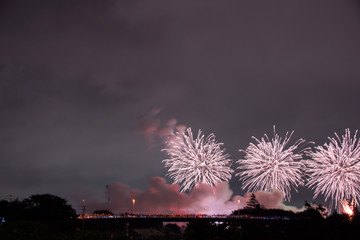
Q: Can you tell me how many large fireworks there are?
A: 3